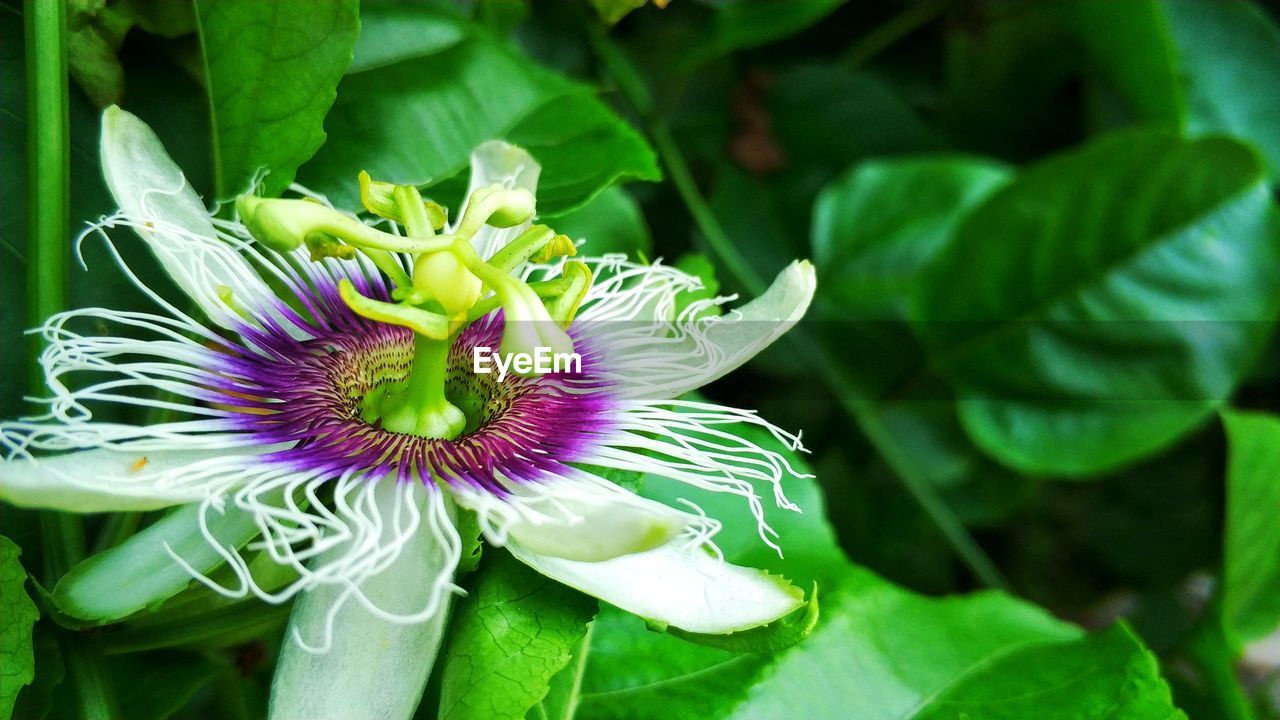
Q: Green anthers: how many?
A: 5